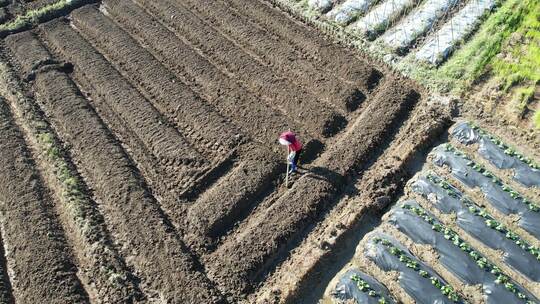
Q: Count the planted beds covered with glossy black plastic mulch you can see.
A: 6